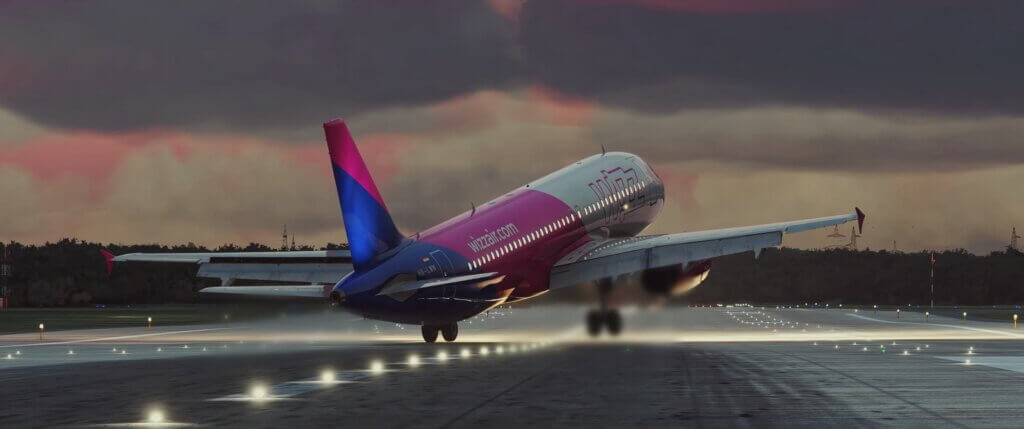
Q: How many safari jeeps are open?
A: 0